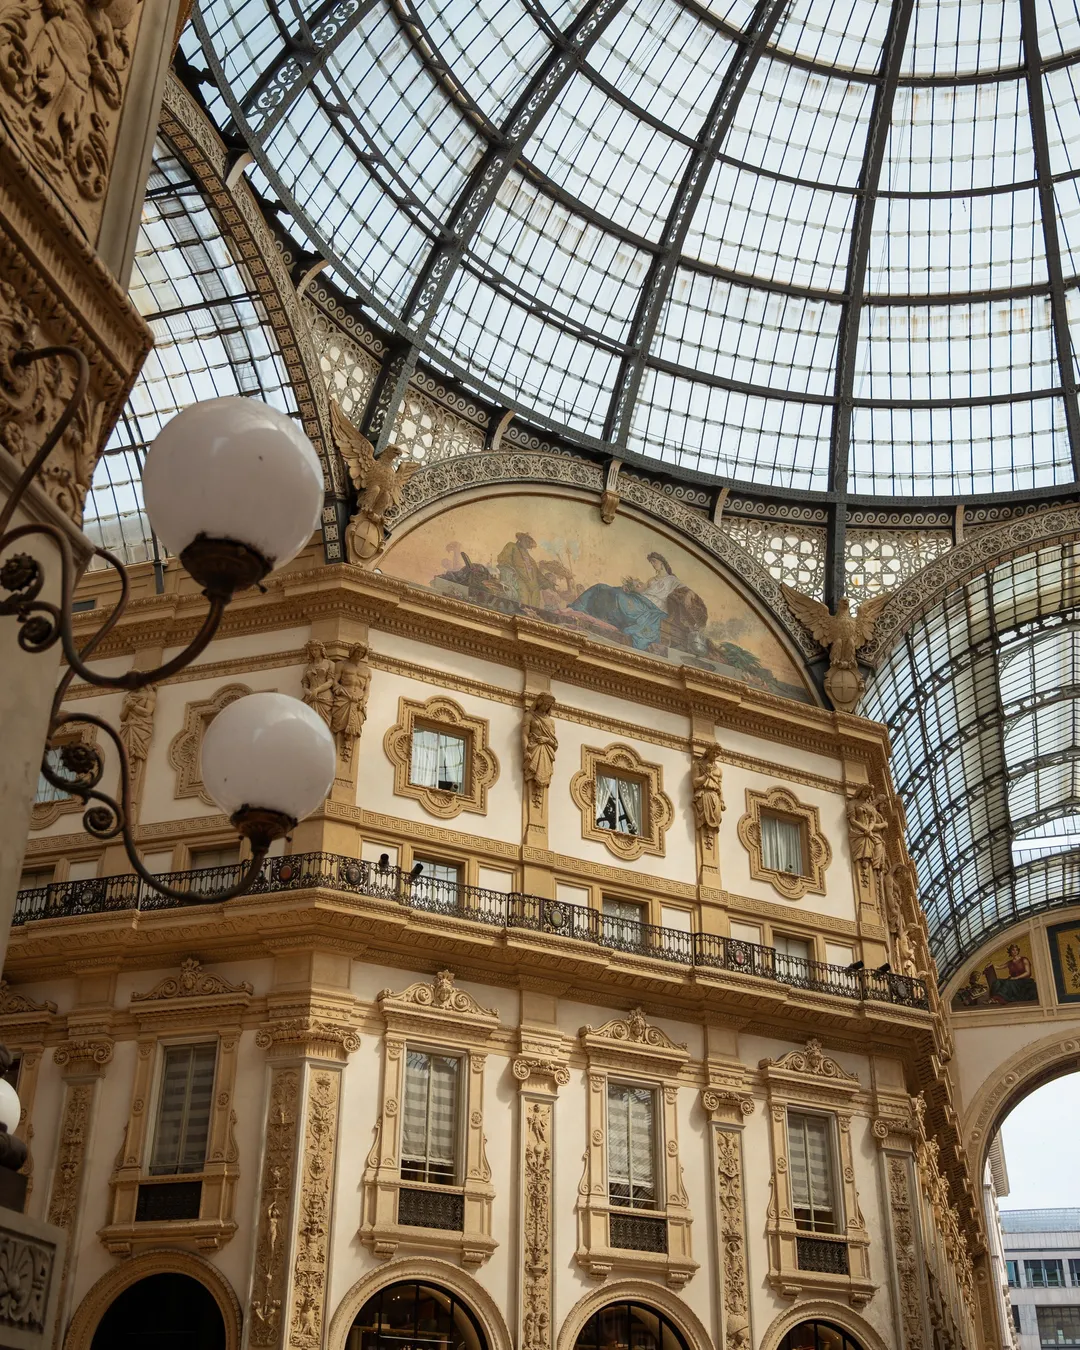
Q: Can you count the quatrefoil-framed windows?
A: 5